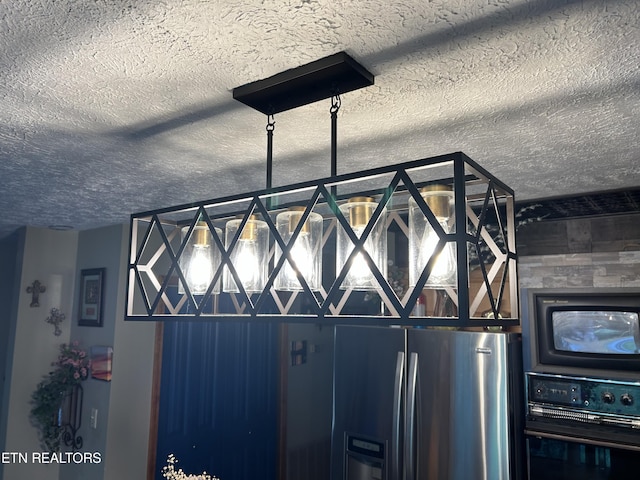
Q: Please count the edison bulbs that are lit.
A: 5